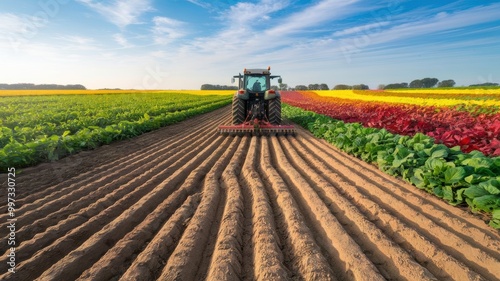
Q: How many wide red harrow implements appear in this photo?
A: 1